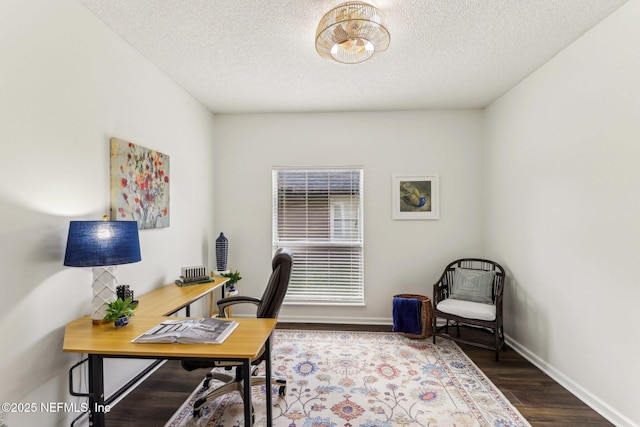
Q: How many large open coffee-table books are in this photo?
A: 1